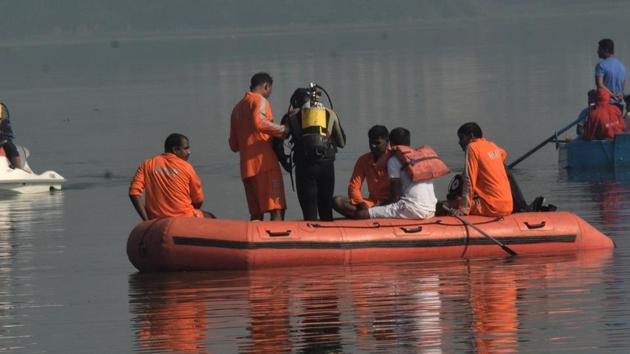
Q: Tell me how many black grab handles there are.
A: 3